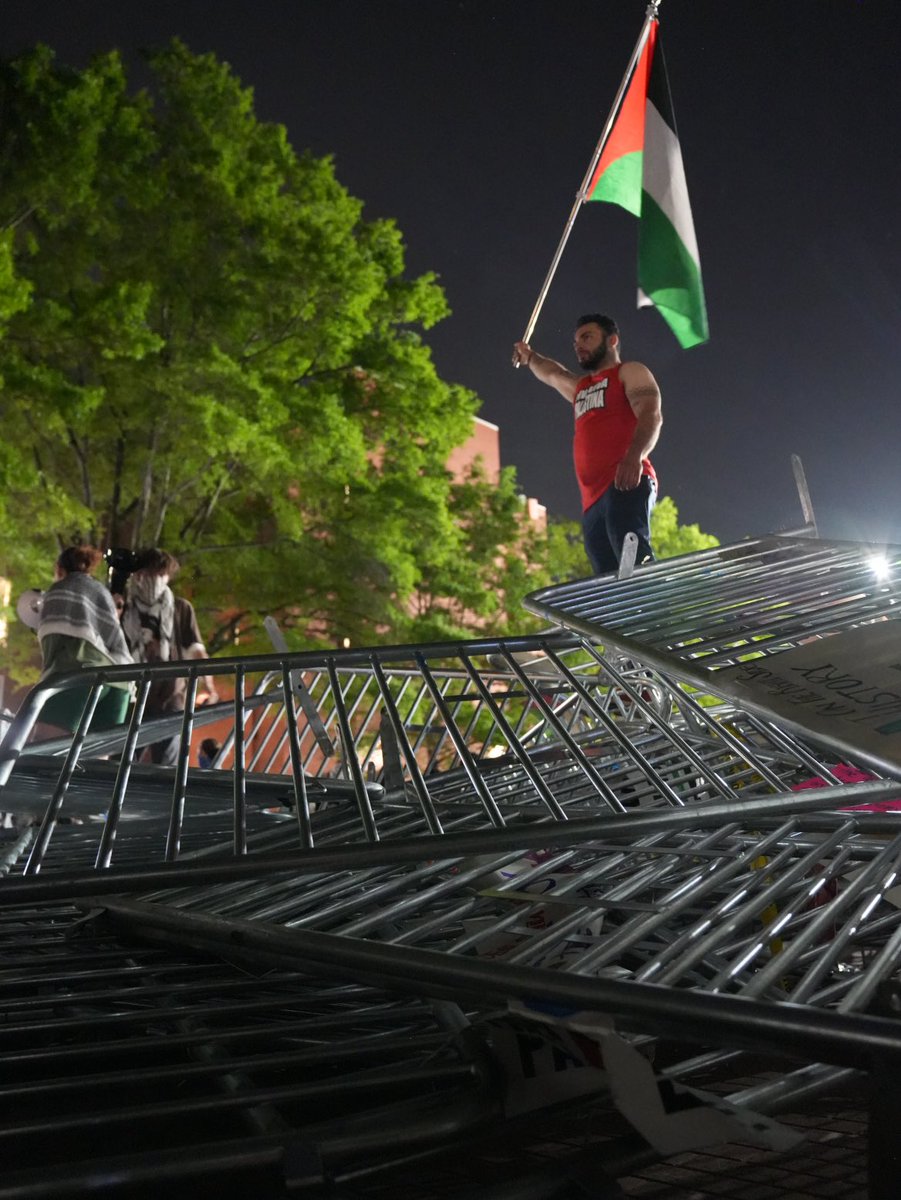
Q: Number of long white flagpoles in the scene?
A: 1